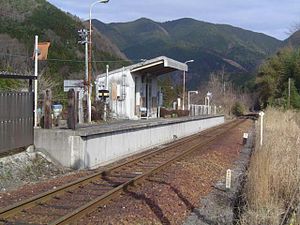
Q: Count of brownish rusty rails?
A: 2